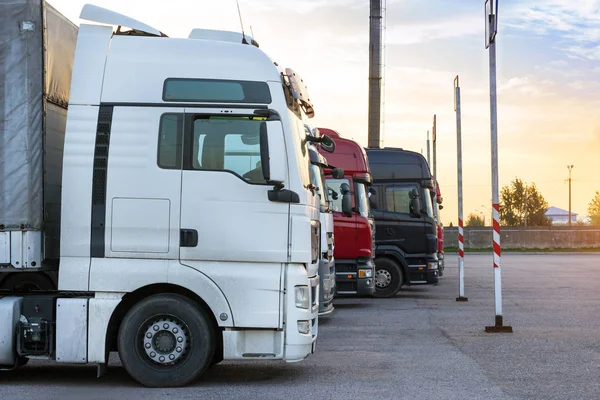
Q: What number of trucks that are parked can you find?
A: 5